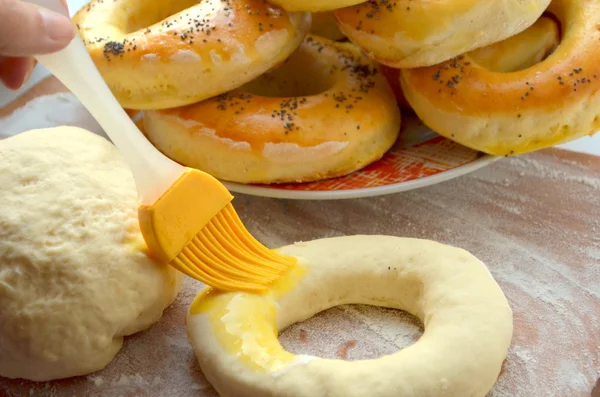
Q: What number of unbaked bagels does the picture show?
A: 1